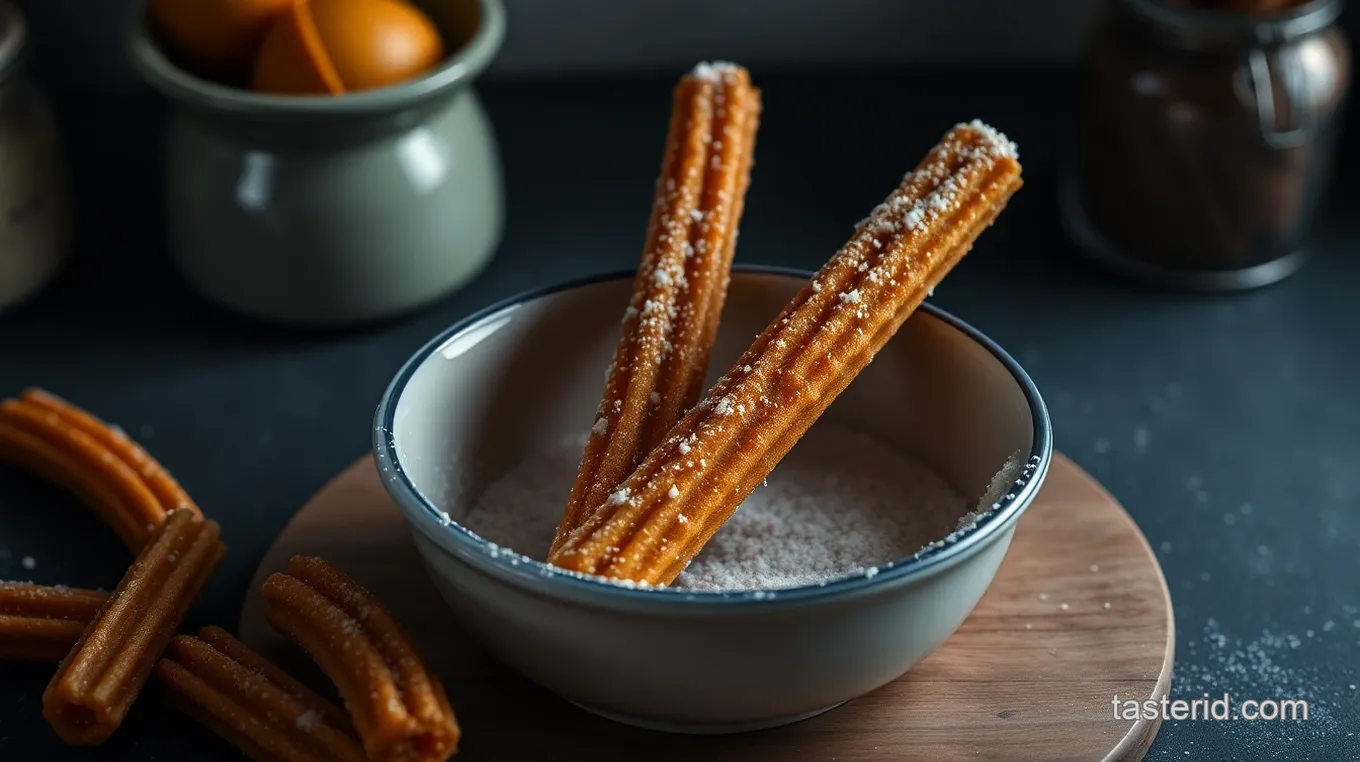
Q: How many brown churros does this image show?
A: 7